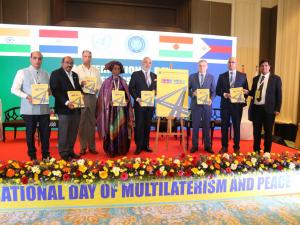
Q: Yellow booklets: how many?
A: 7